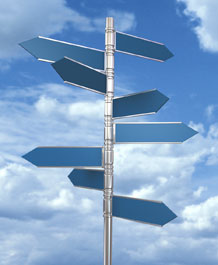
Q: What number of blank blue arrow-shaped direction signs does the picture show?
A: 8